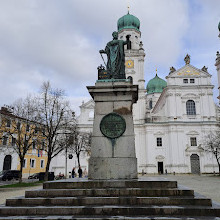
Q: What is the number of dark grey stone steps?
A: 5